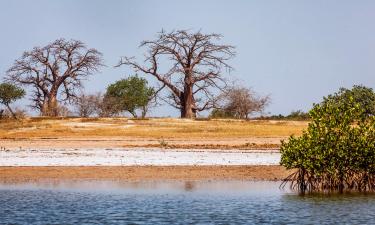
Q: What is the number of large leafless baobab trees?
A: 2